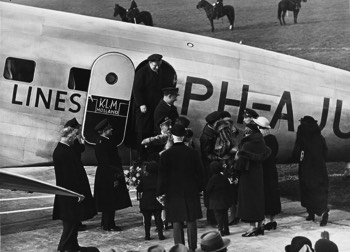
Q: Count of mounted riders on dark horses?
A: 3